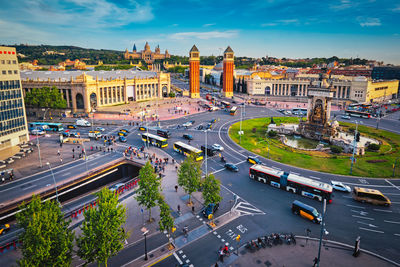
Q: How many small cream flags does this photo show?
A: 0